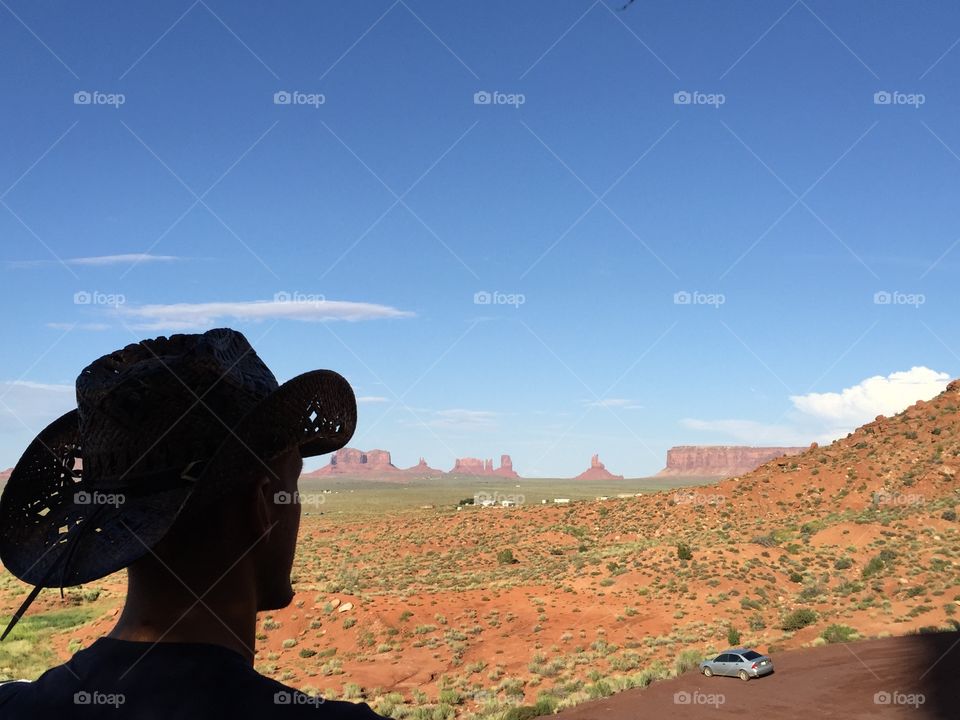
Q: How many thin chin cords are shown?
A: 2